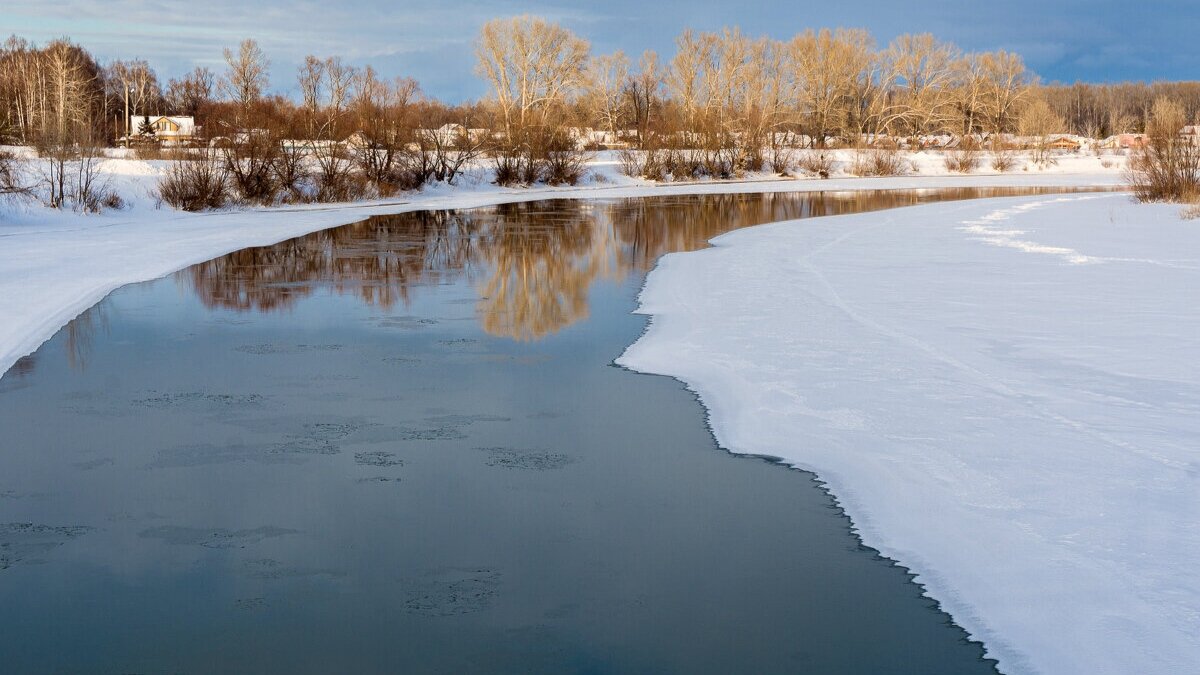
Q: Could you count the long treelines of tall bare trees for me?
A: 1